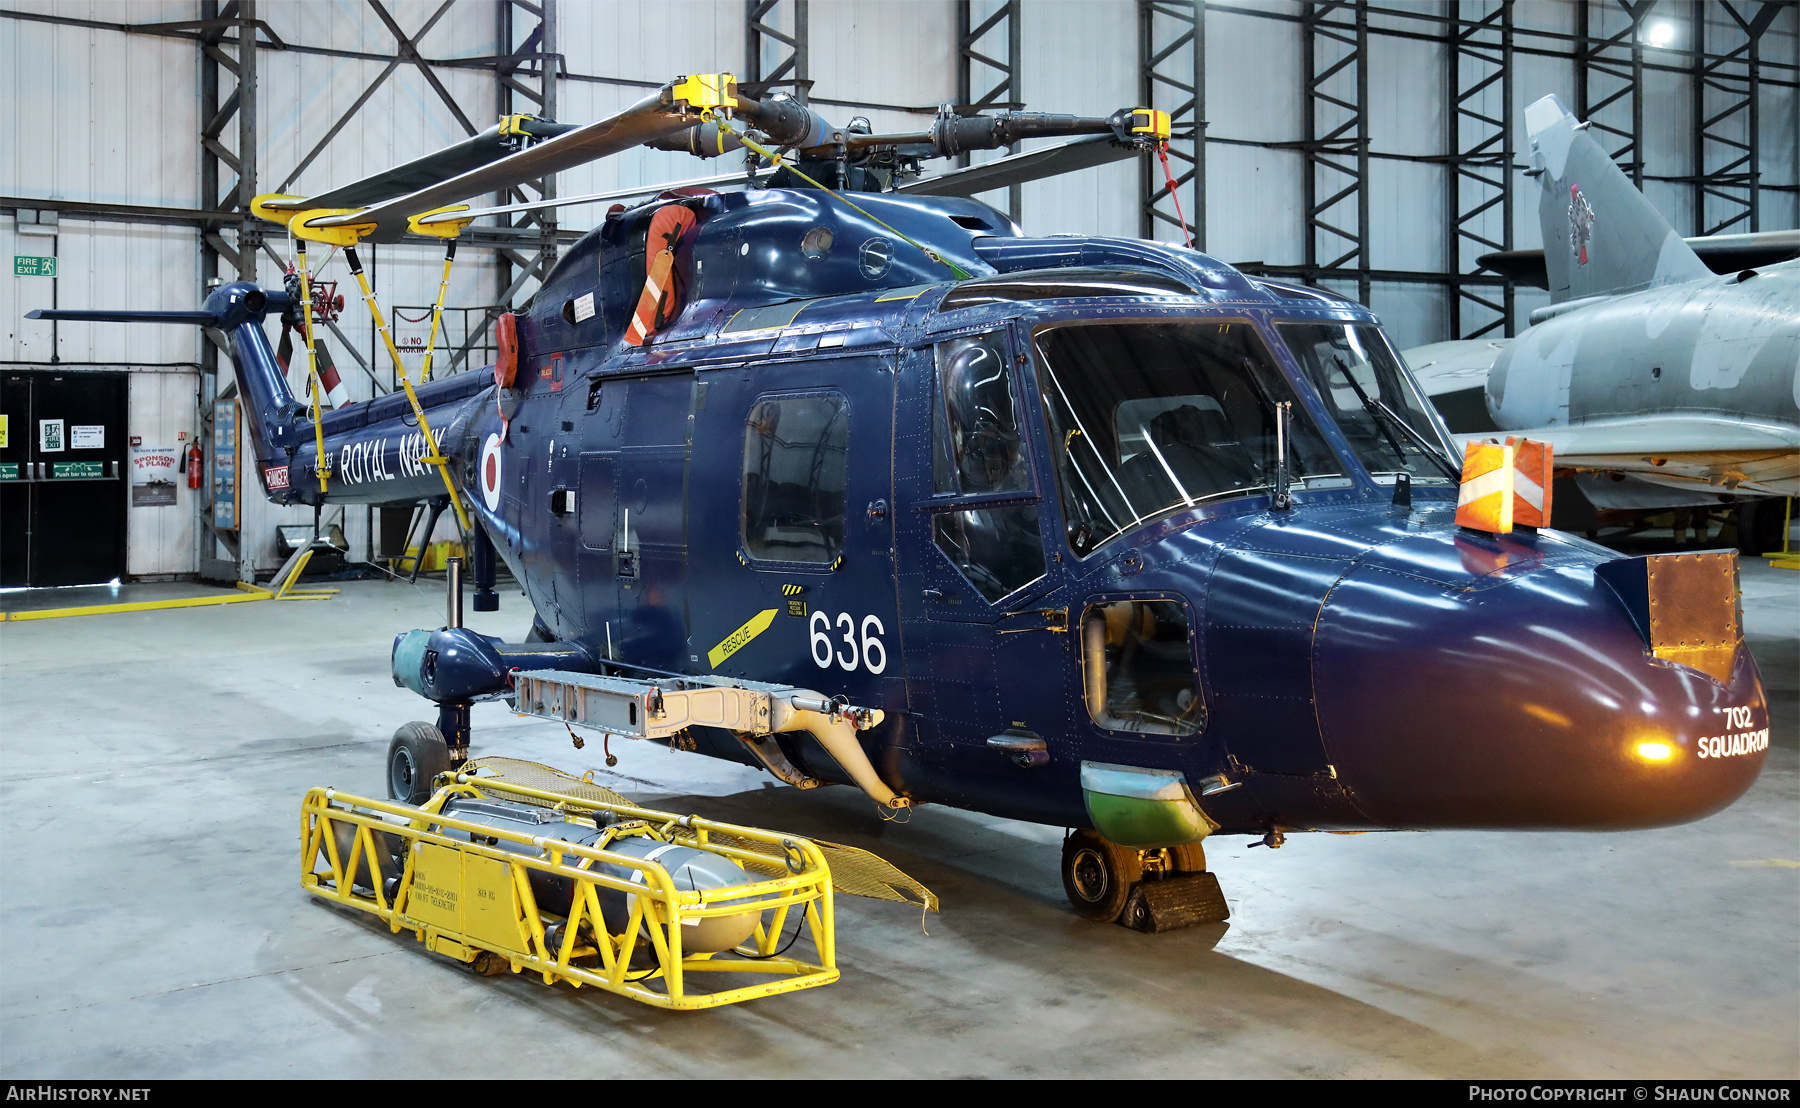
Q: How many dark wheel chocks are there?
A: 1